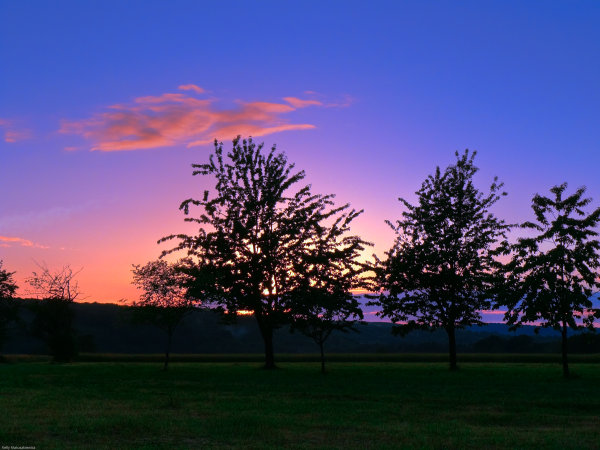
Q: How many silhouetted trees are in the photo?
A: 7